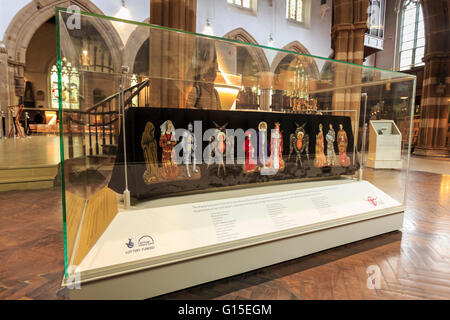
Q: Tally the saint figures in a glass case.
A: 11